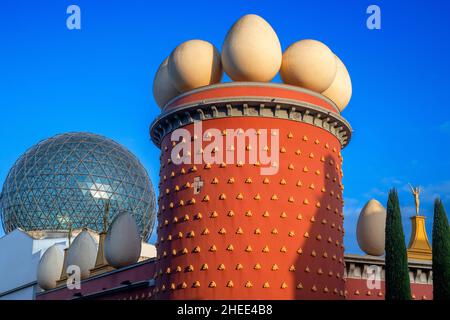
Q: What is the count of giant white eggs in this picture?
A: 9